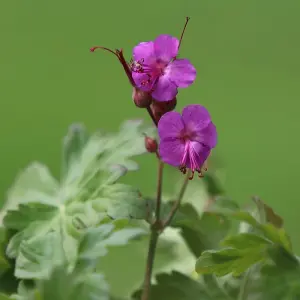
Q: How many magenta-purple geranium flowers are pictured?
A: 2